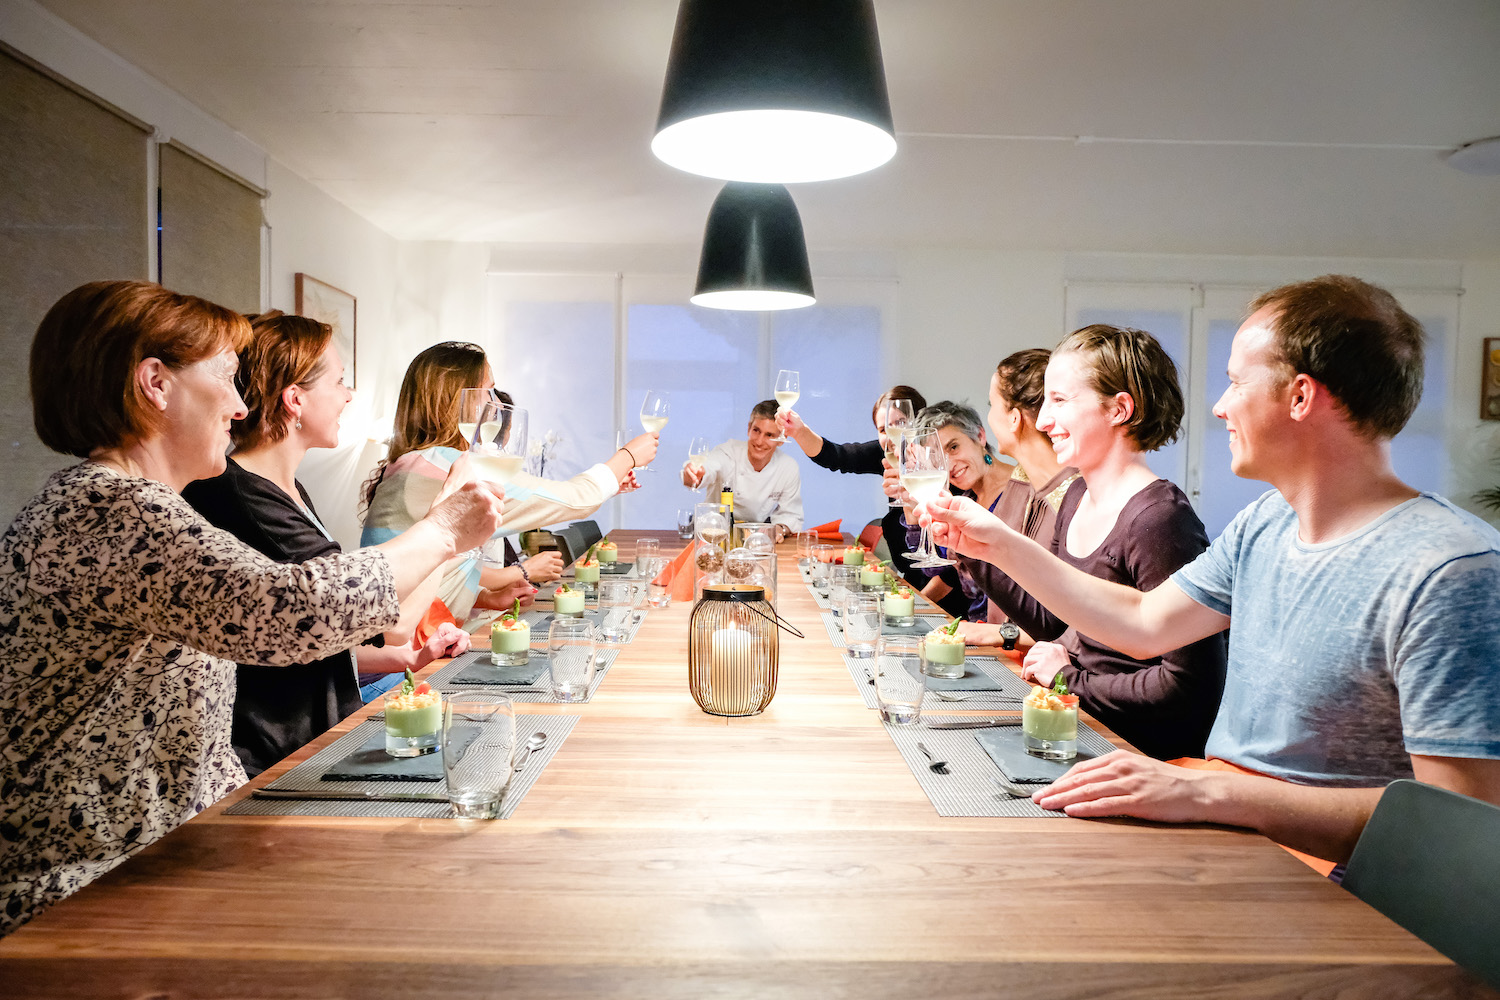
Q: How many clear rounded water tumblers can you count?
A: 11